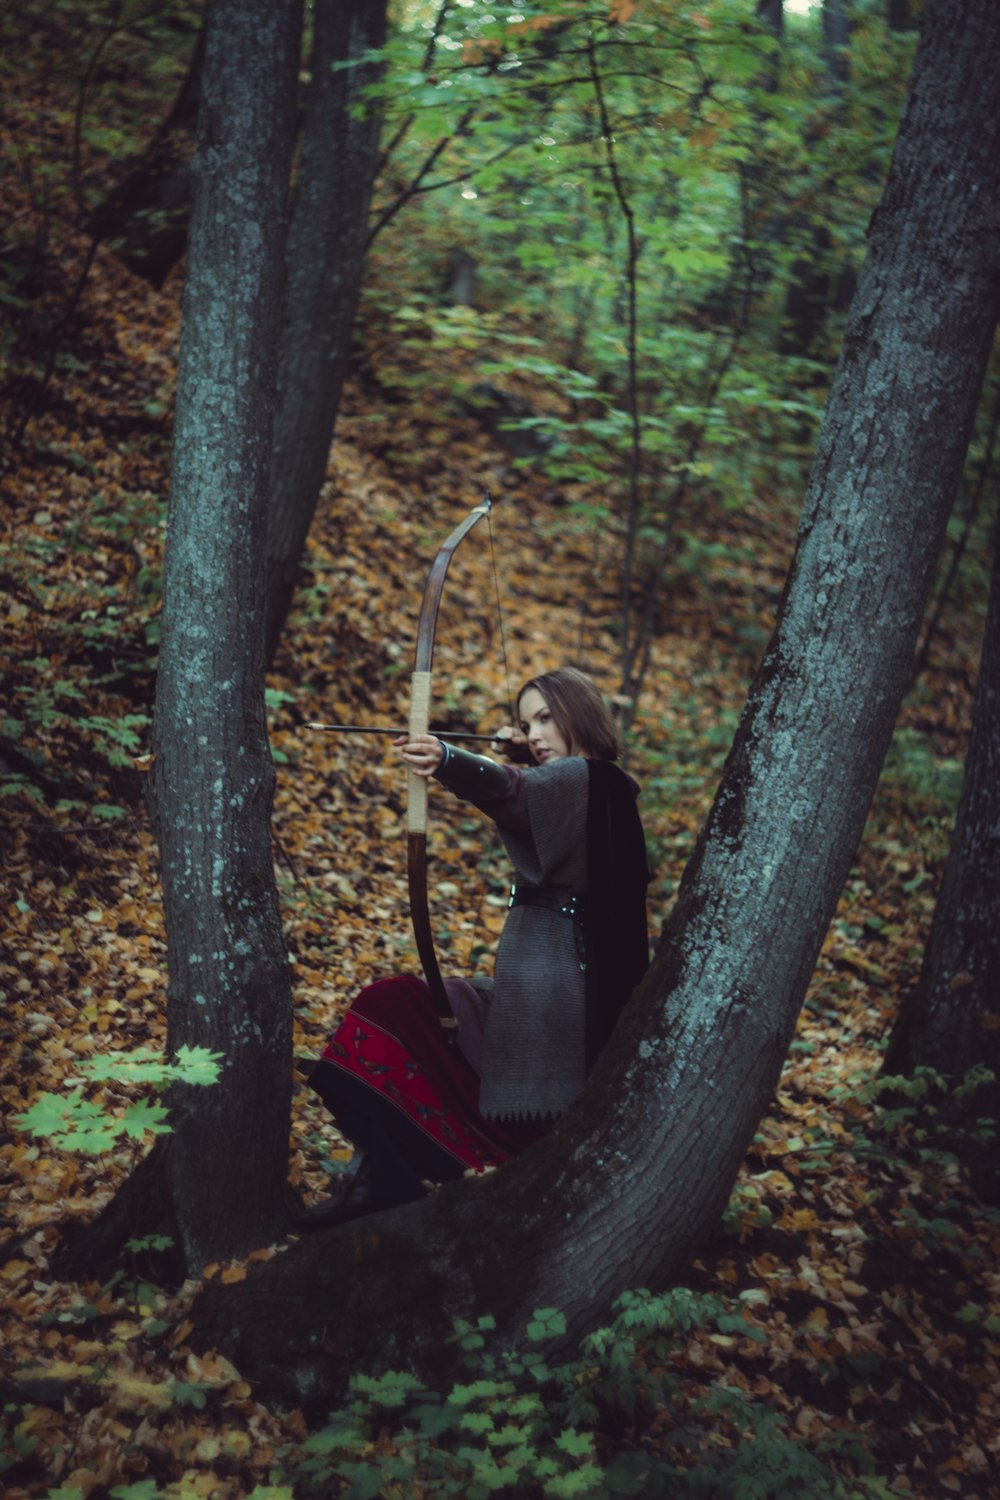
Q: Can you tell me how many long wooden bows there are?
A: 1